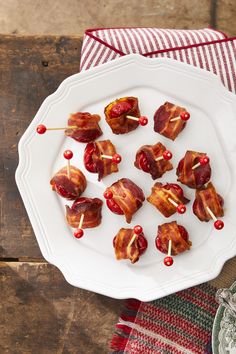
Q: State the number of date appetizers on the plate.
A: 13